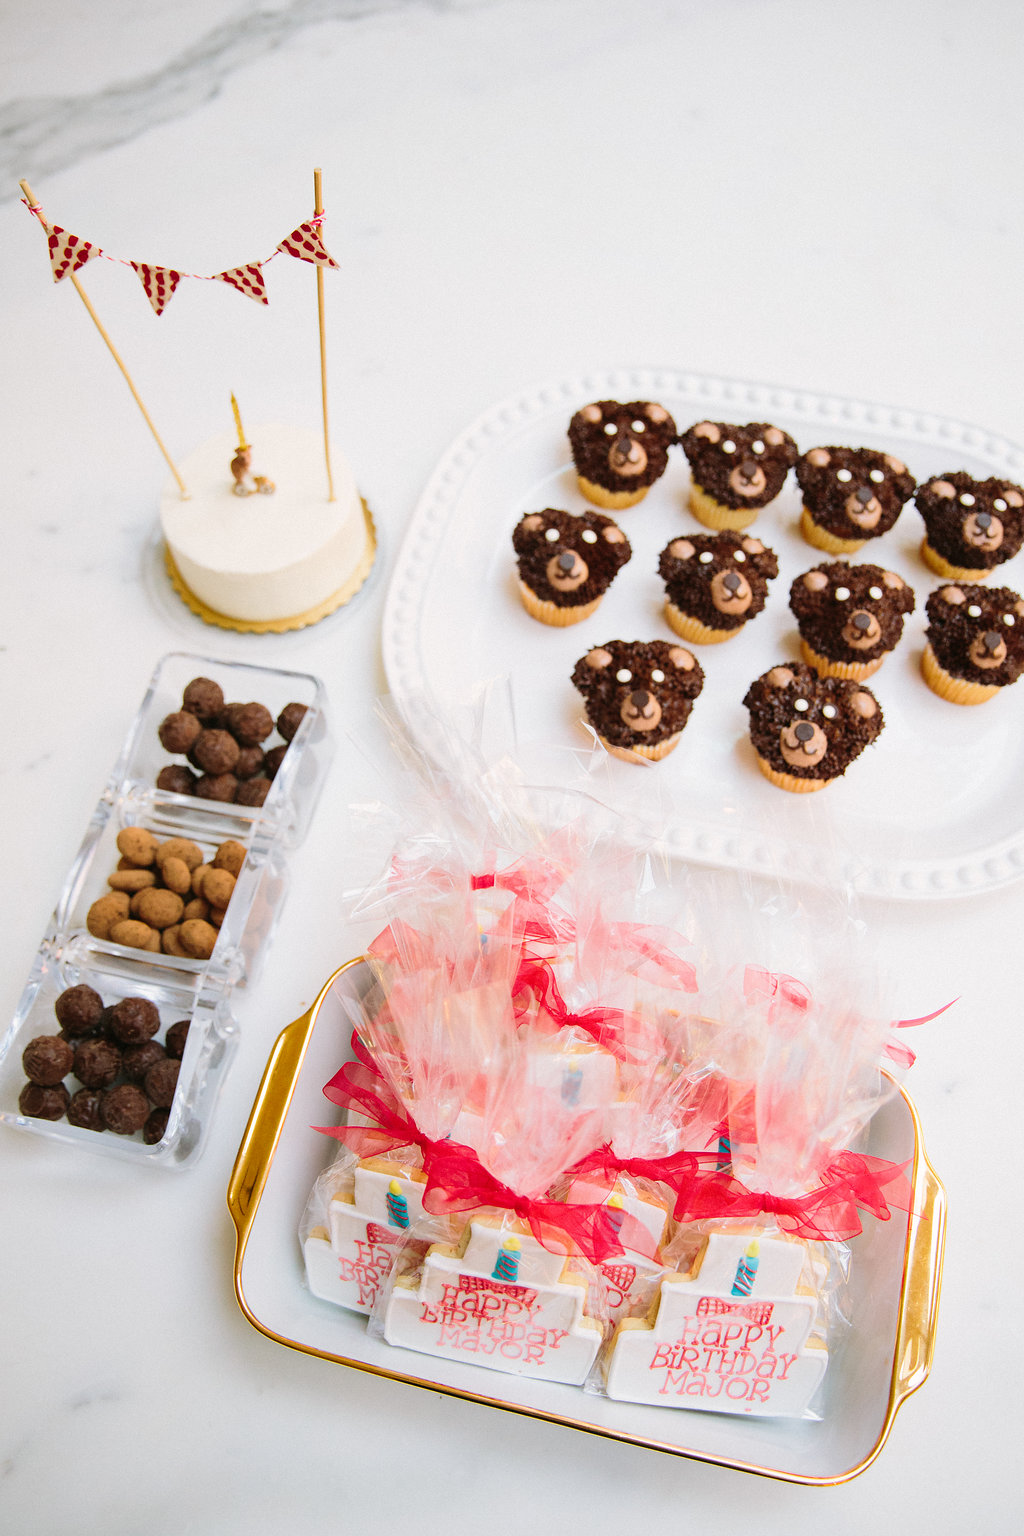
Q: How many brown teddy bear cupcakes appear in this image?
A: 10